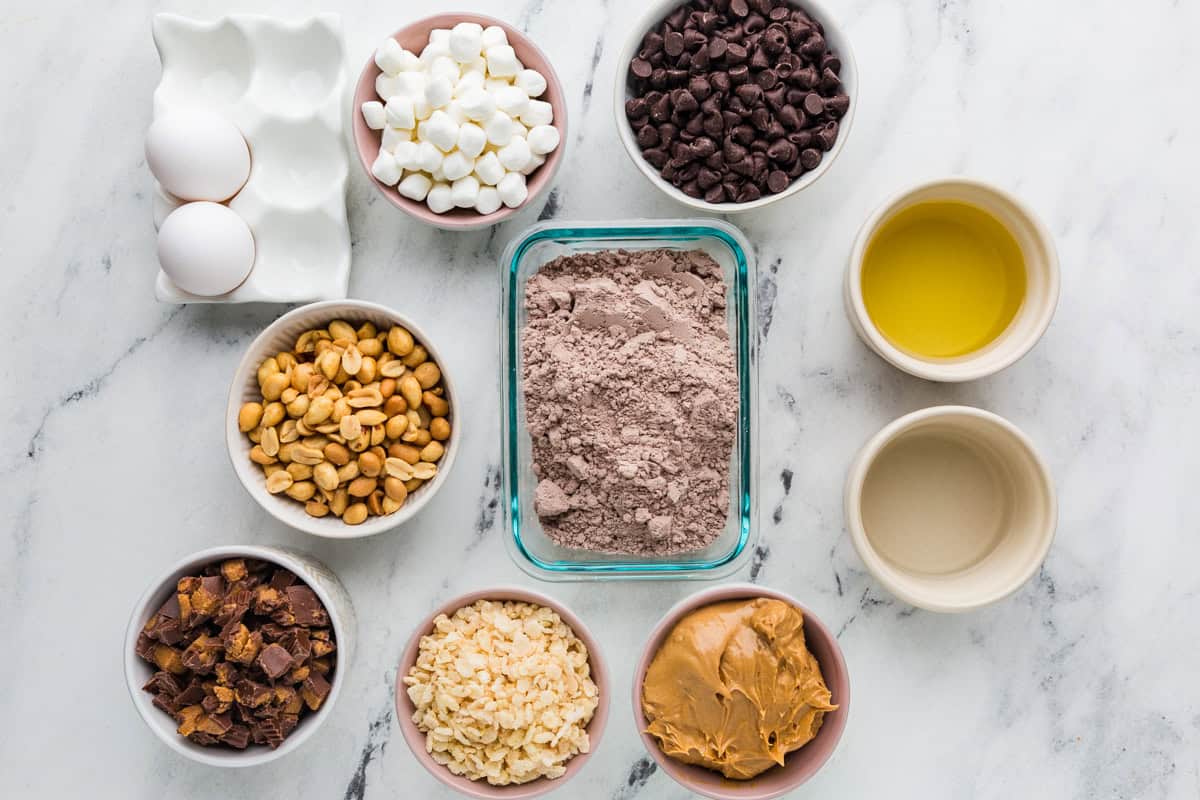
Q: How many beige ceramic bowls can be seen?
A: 2